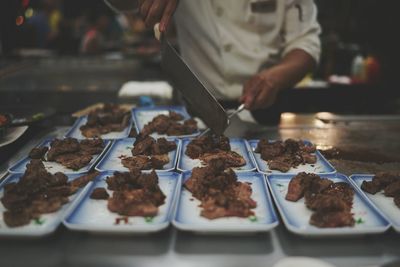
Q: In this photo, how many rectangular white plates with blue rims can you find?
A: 11